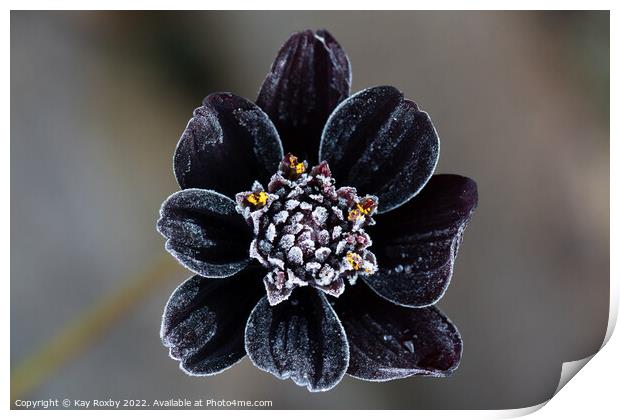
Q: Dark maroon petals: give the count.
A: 8